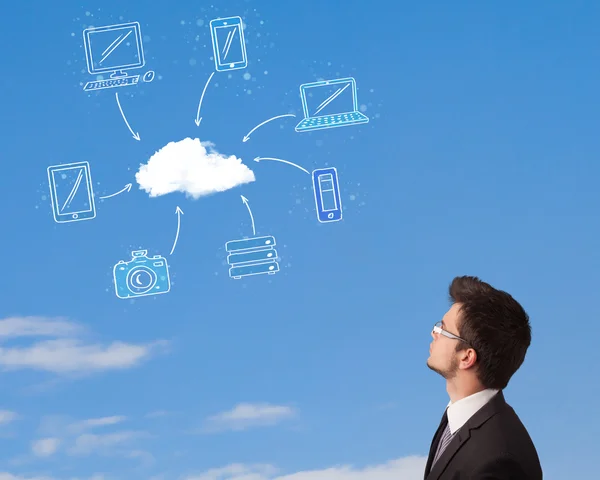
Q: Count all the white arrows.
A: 7